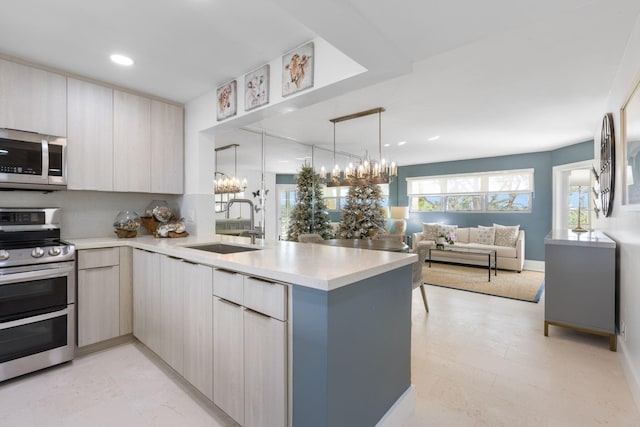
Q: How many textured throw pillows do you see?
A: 4